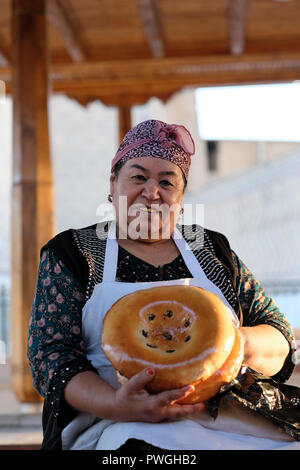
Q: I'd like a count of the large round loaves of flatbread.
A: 2